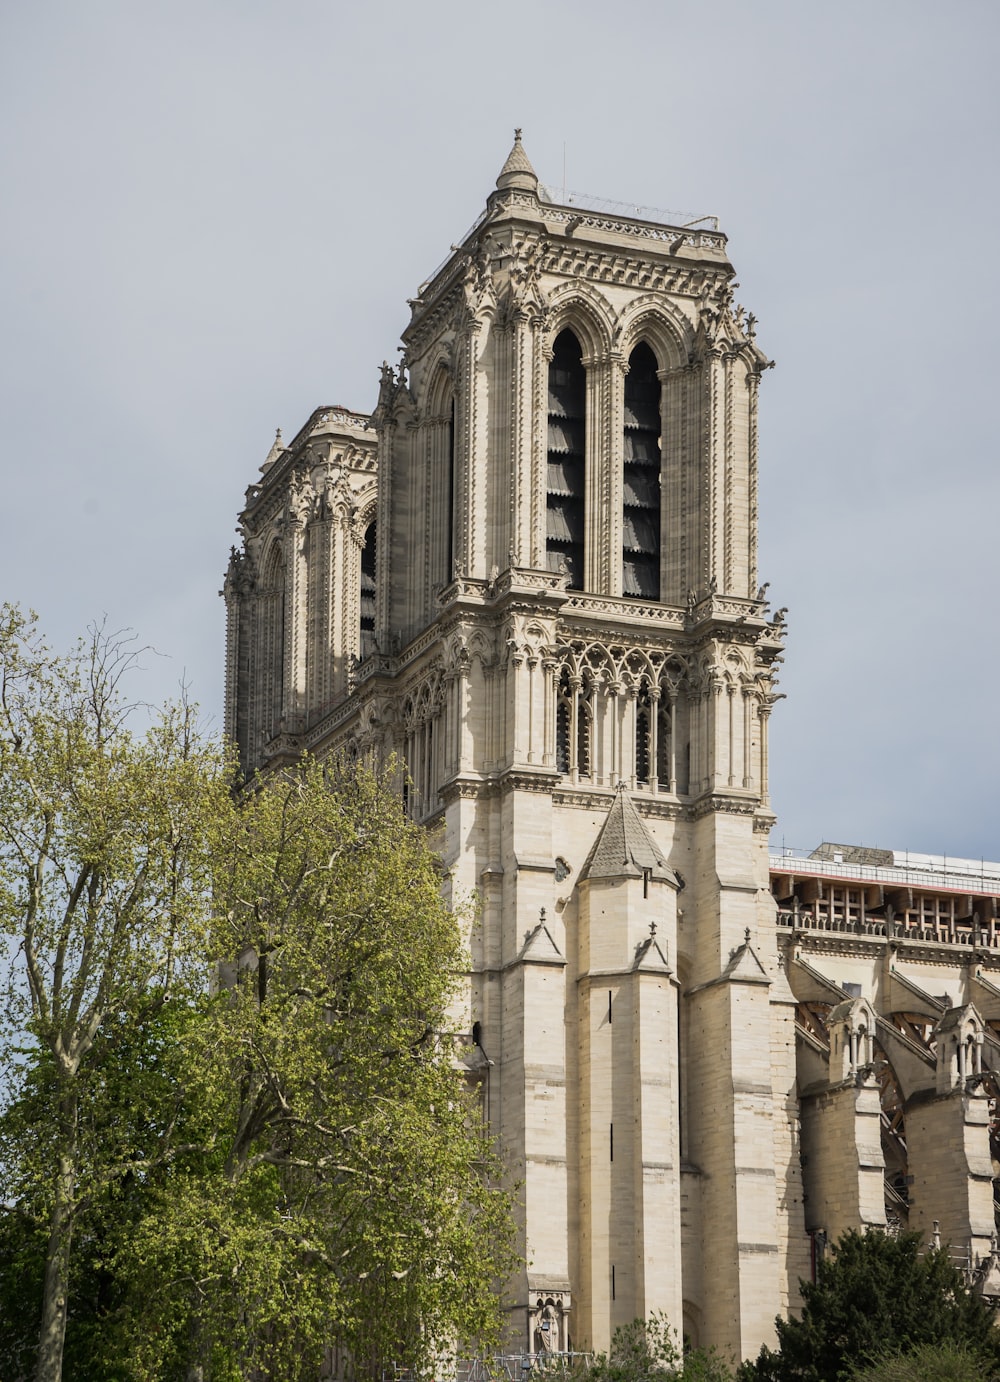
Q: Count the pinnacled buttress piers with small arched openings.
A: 2